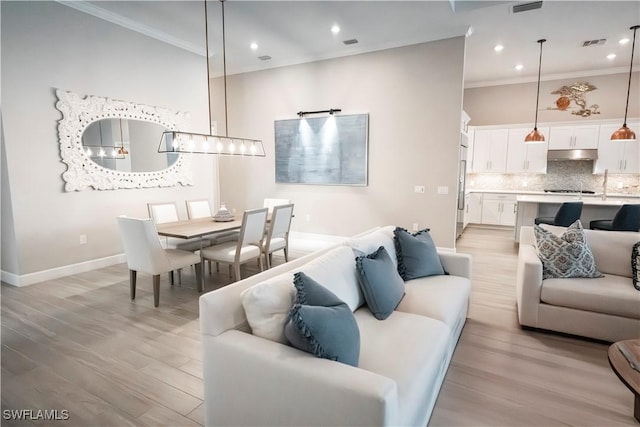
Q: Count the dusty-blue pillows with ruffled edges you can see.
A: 3